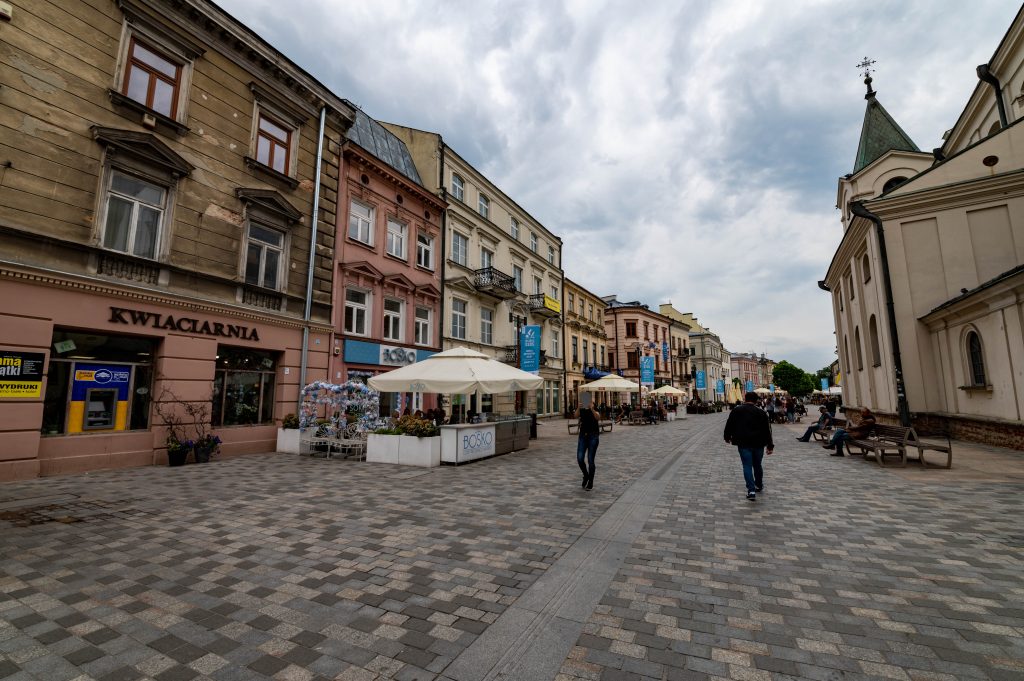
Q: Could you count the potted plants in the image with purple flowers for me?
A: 2